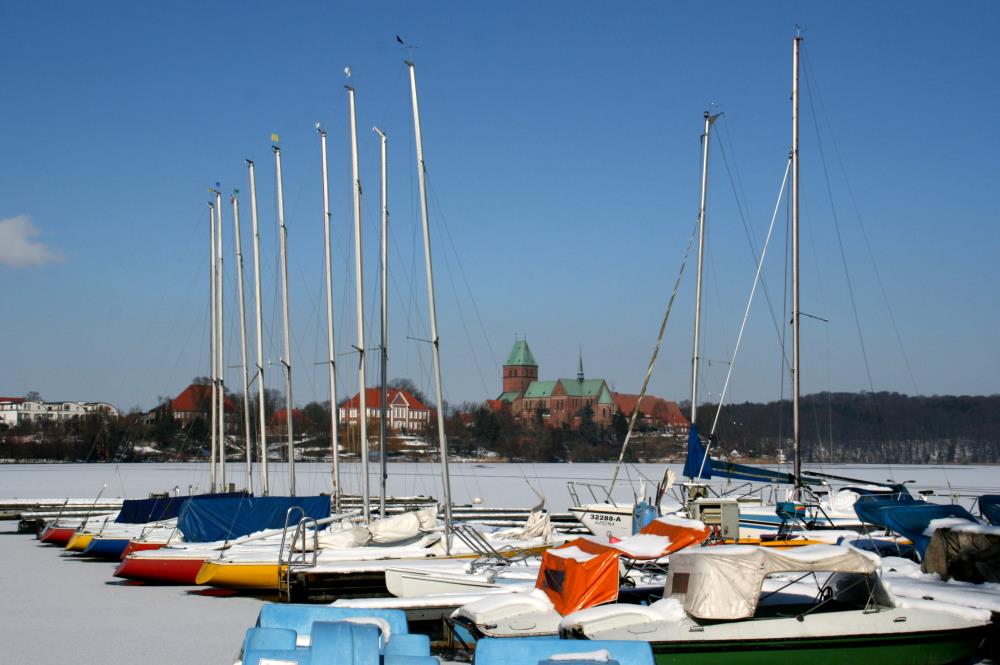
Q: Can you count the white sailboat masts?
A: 11